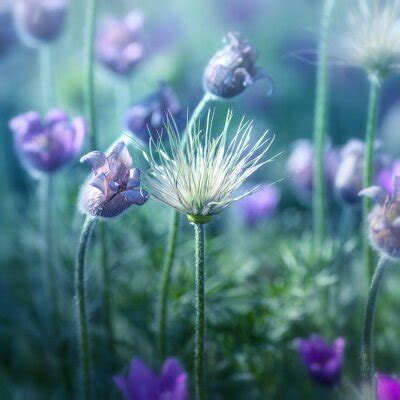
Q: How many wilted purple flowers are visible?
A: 3